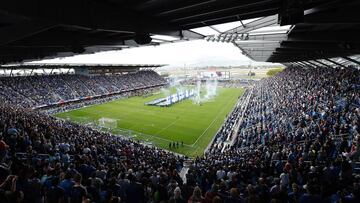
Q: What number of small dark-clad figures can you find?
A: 4